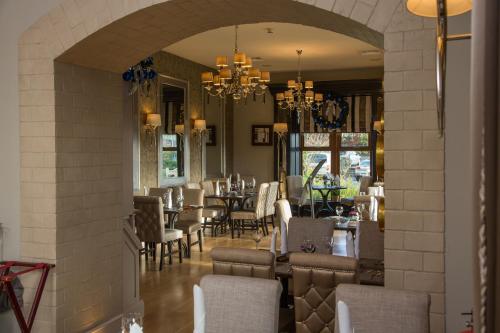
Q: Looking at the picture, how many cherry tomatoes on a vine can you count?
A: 0